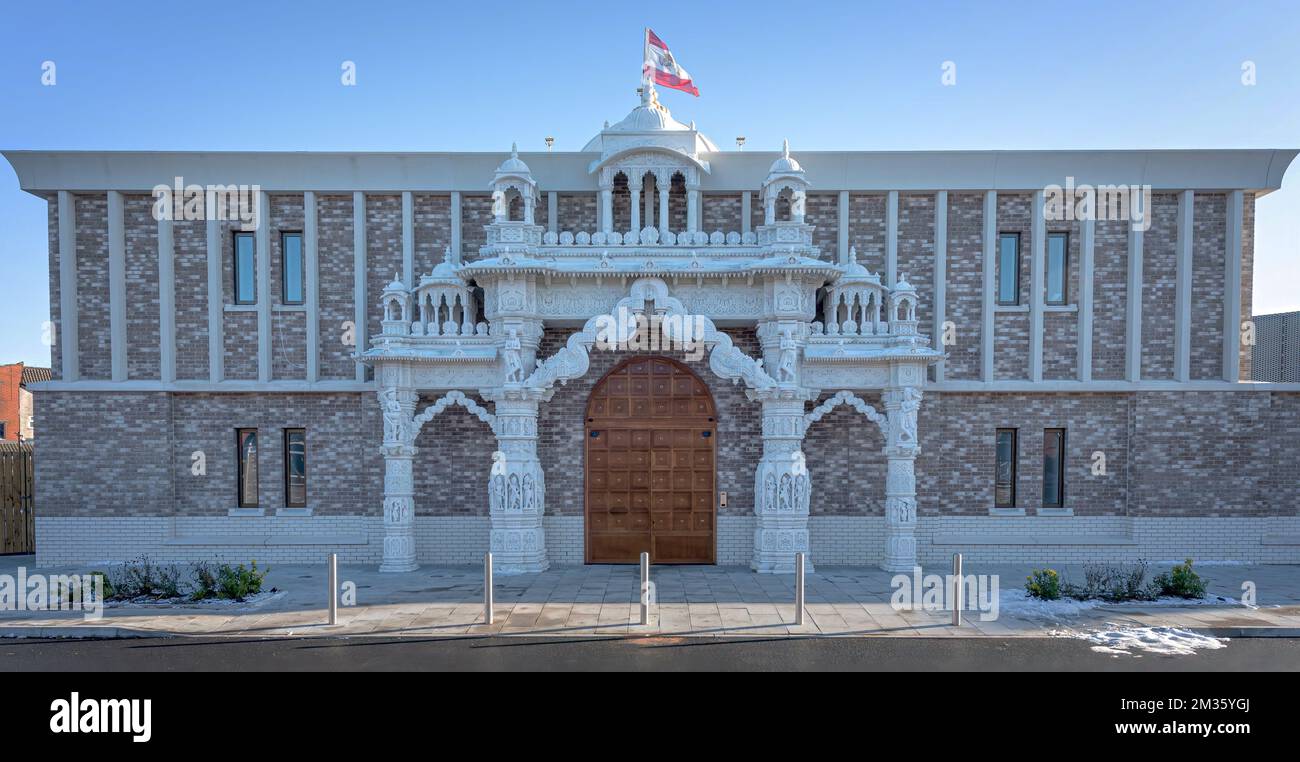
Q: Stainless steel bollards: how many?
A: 5